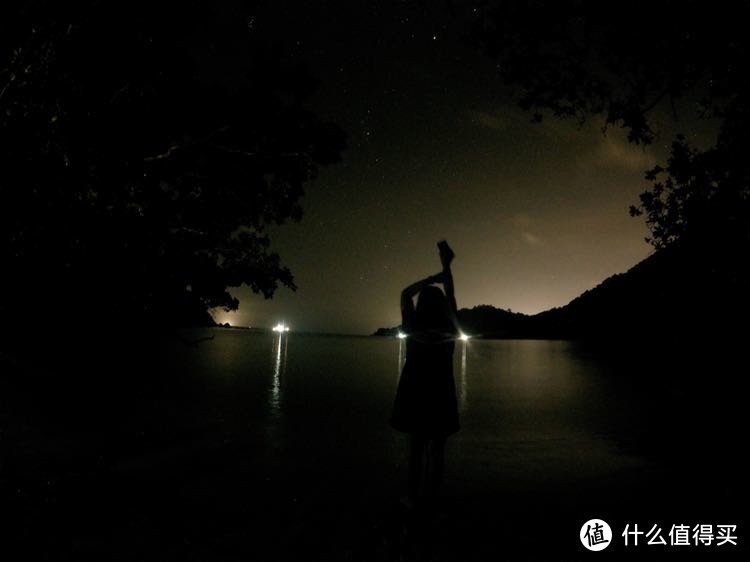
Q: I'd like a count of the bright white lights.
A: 3